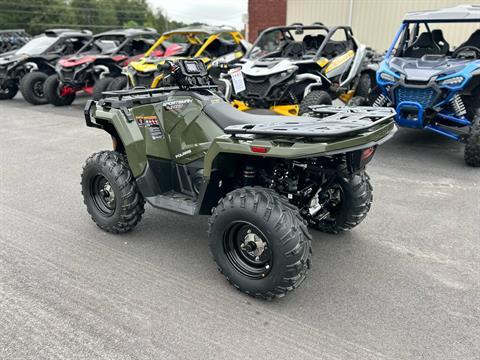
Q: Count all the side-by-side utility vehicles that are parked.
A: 5